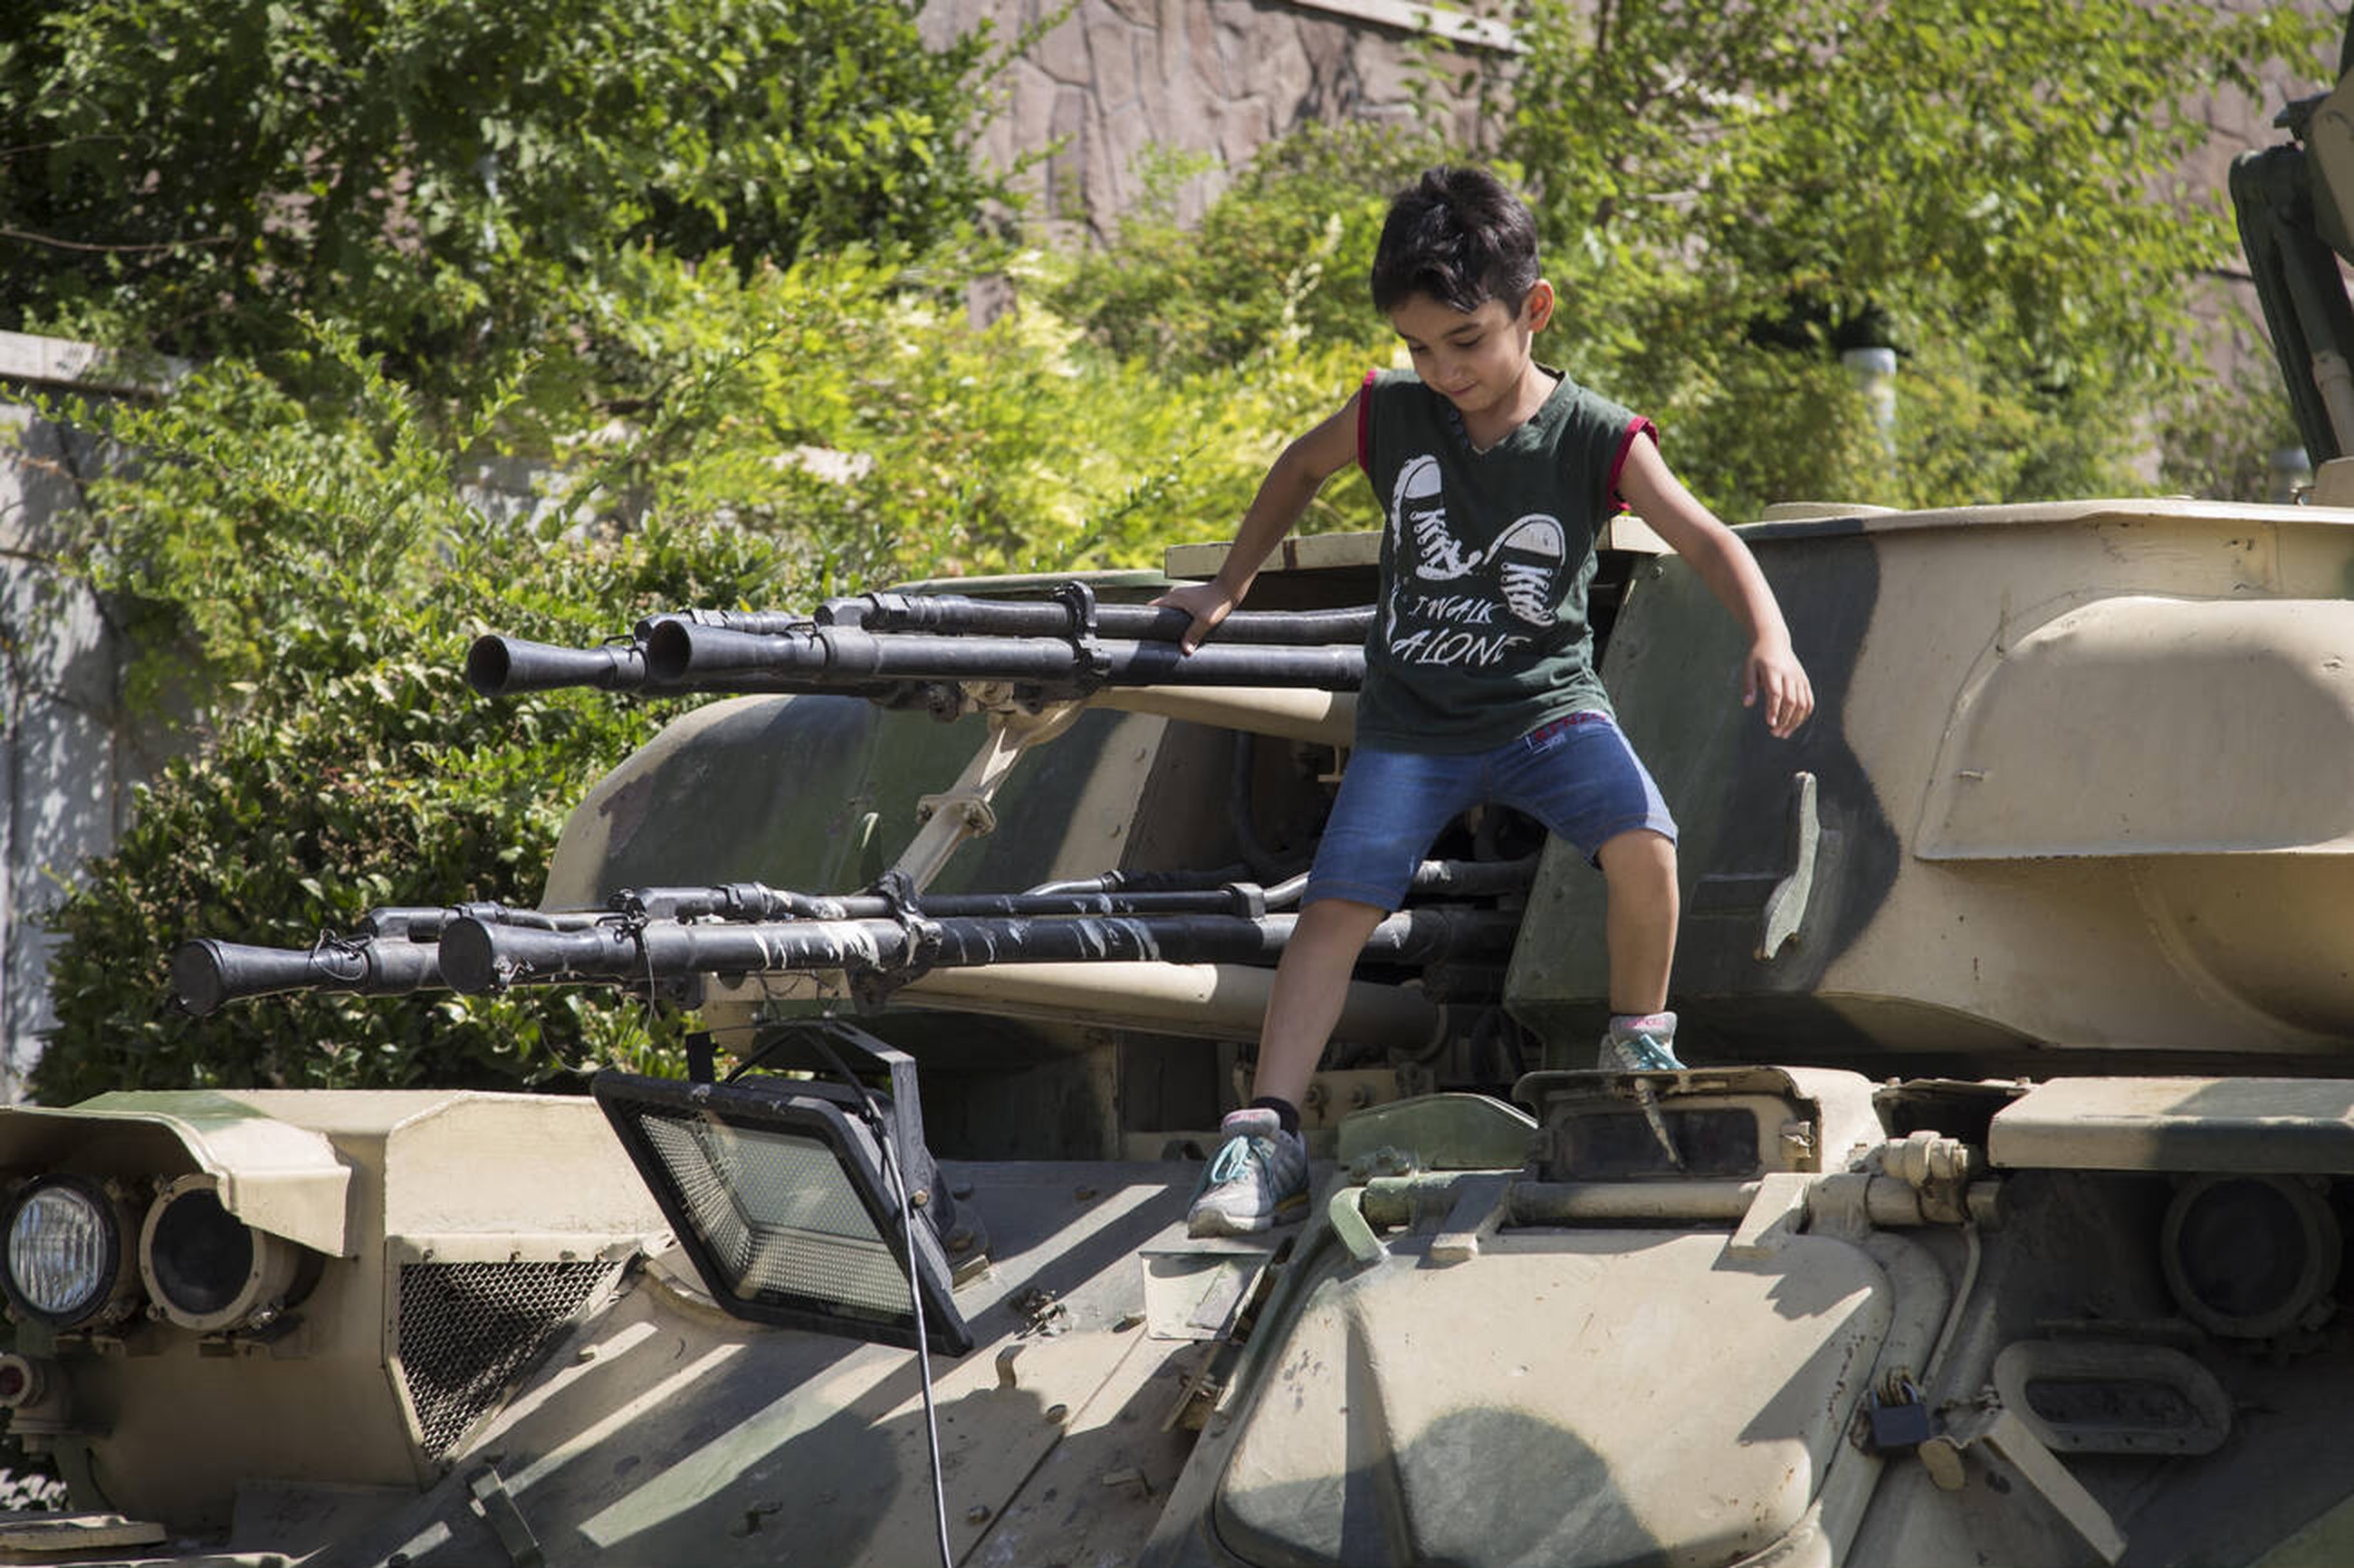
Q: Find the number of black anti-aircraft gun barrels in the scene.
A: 4